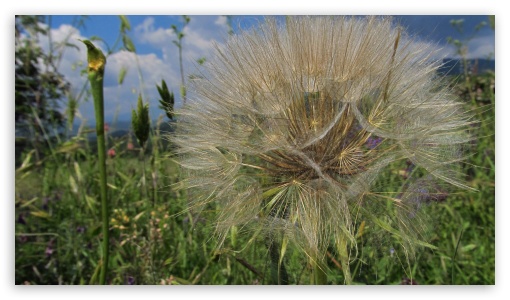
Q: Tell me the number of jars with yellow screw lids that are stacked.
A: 0